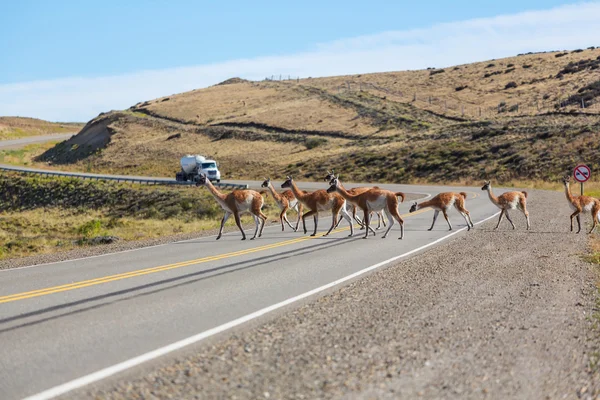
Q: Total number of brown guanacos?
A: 8